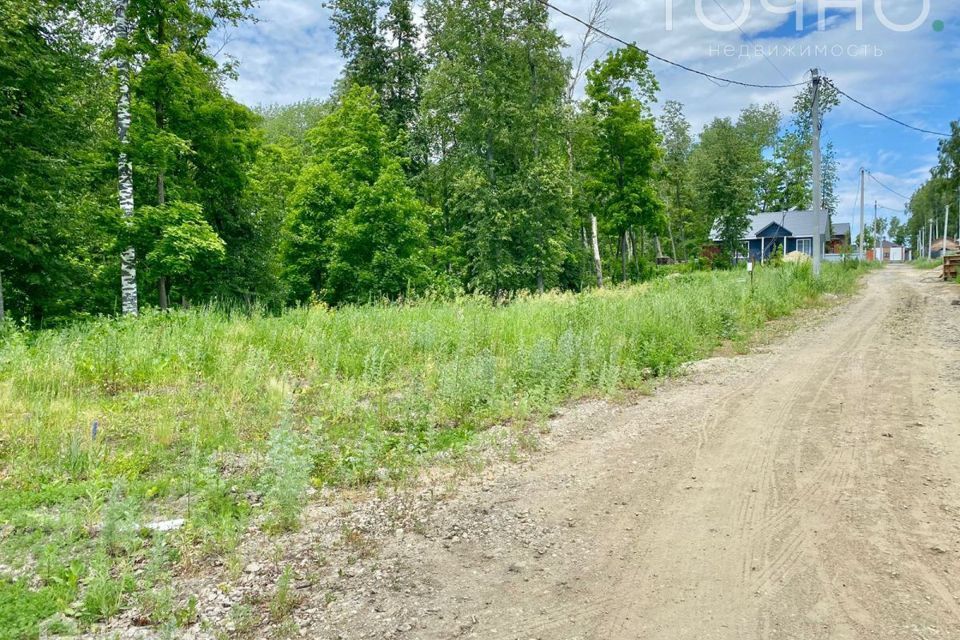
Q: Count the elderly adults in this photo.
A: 0